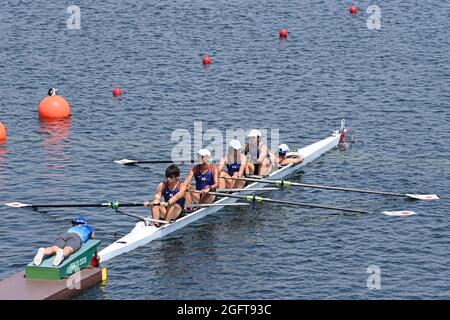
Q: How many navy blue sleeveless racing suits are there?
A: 4